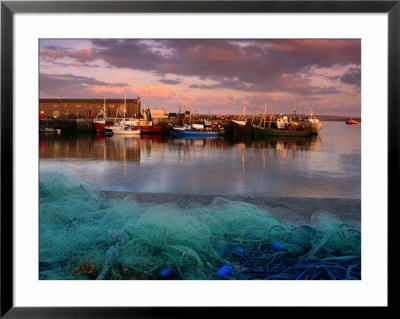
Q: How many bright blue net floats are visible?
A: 4